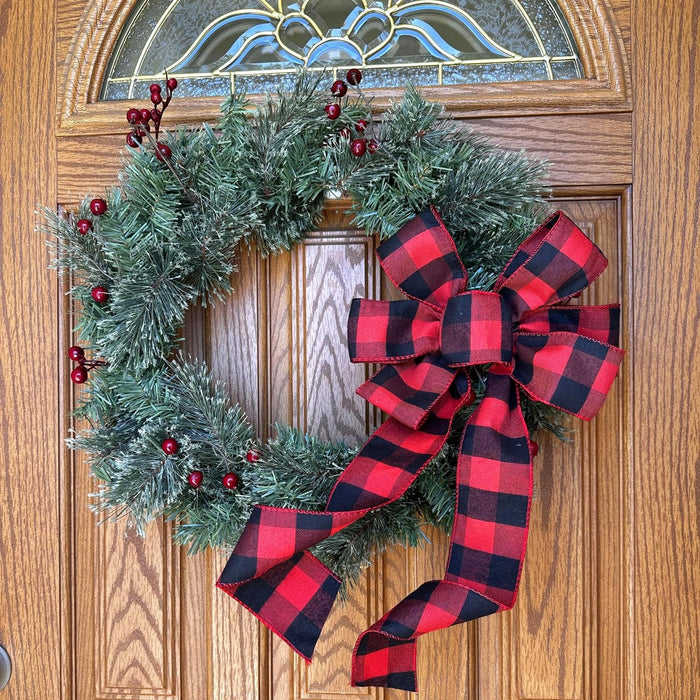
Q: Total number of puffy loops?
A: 6